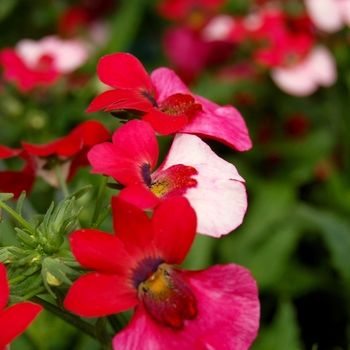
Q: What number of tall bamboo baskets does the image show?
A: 0